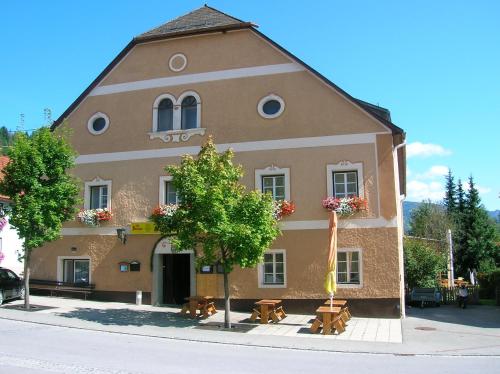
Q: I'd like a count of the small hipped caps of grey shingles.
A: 1